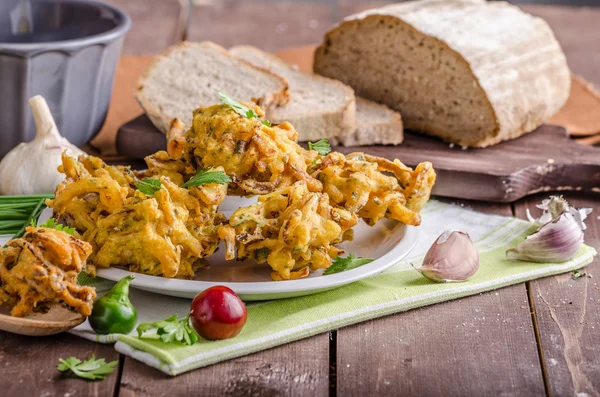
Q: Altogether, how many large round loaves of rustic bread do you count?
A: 1